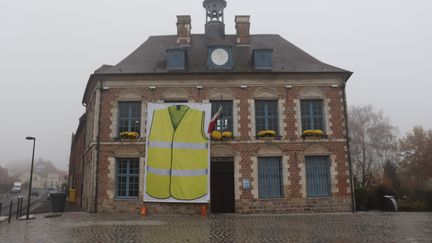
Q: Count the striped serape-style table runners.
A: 0